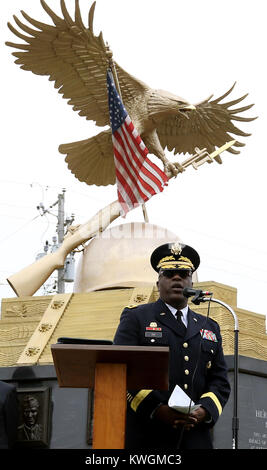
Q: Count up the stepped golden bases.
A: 1